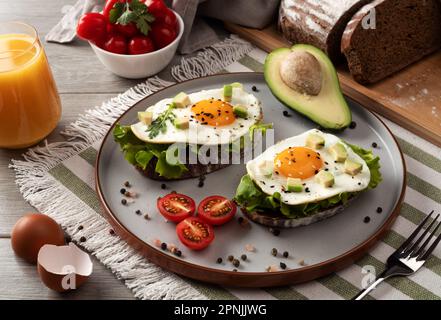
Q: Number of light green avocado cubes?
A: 11